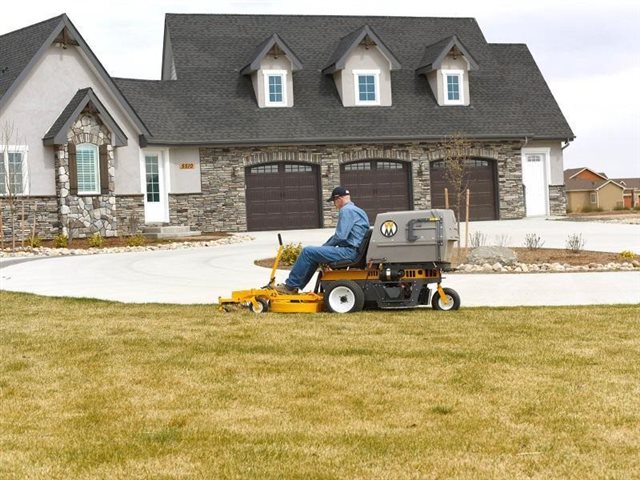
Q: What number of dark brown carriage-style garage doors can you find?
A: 3